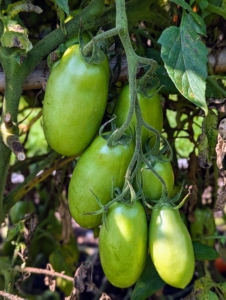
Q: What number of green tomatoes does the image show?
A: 6